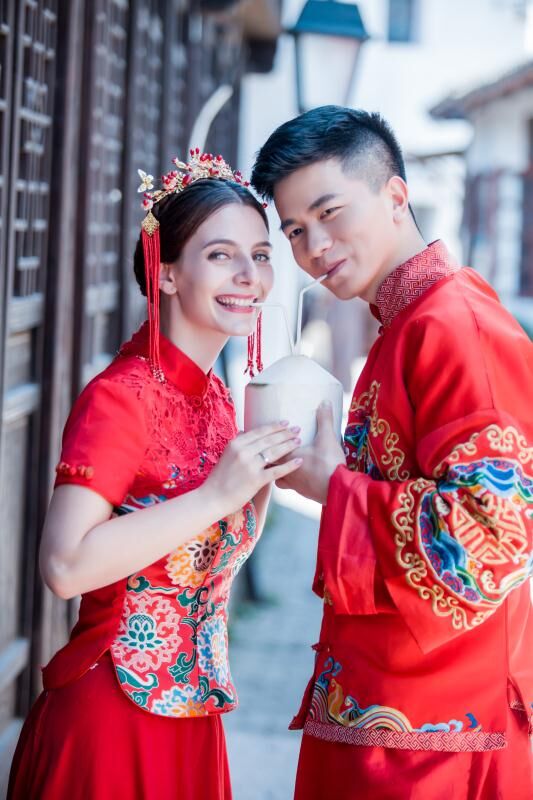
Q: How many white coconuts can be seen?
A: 1